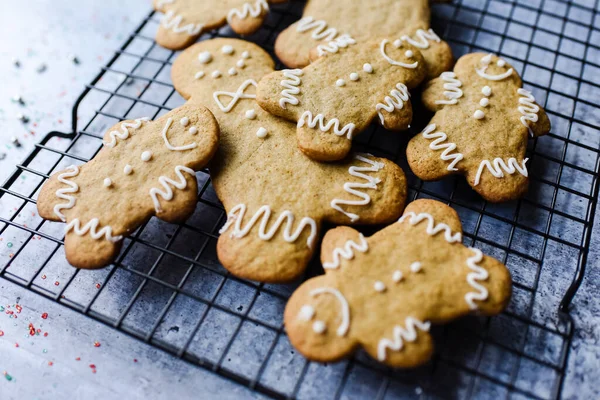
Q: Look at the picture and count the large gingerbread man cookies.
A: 2